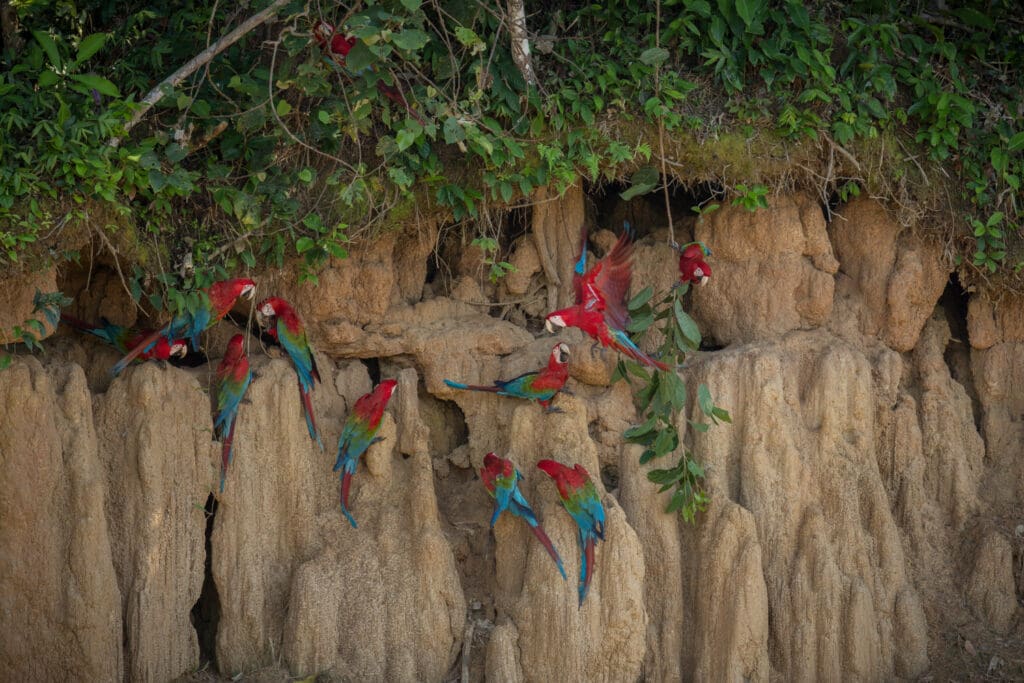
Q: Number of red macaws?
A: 11